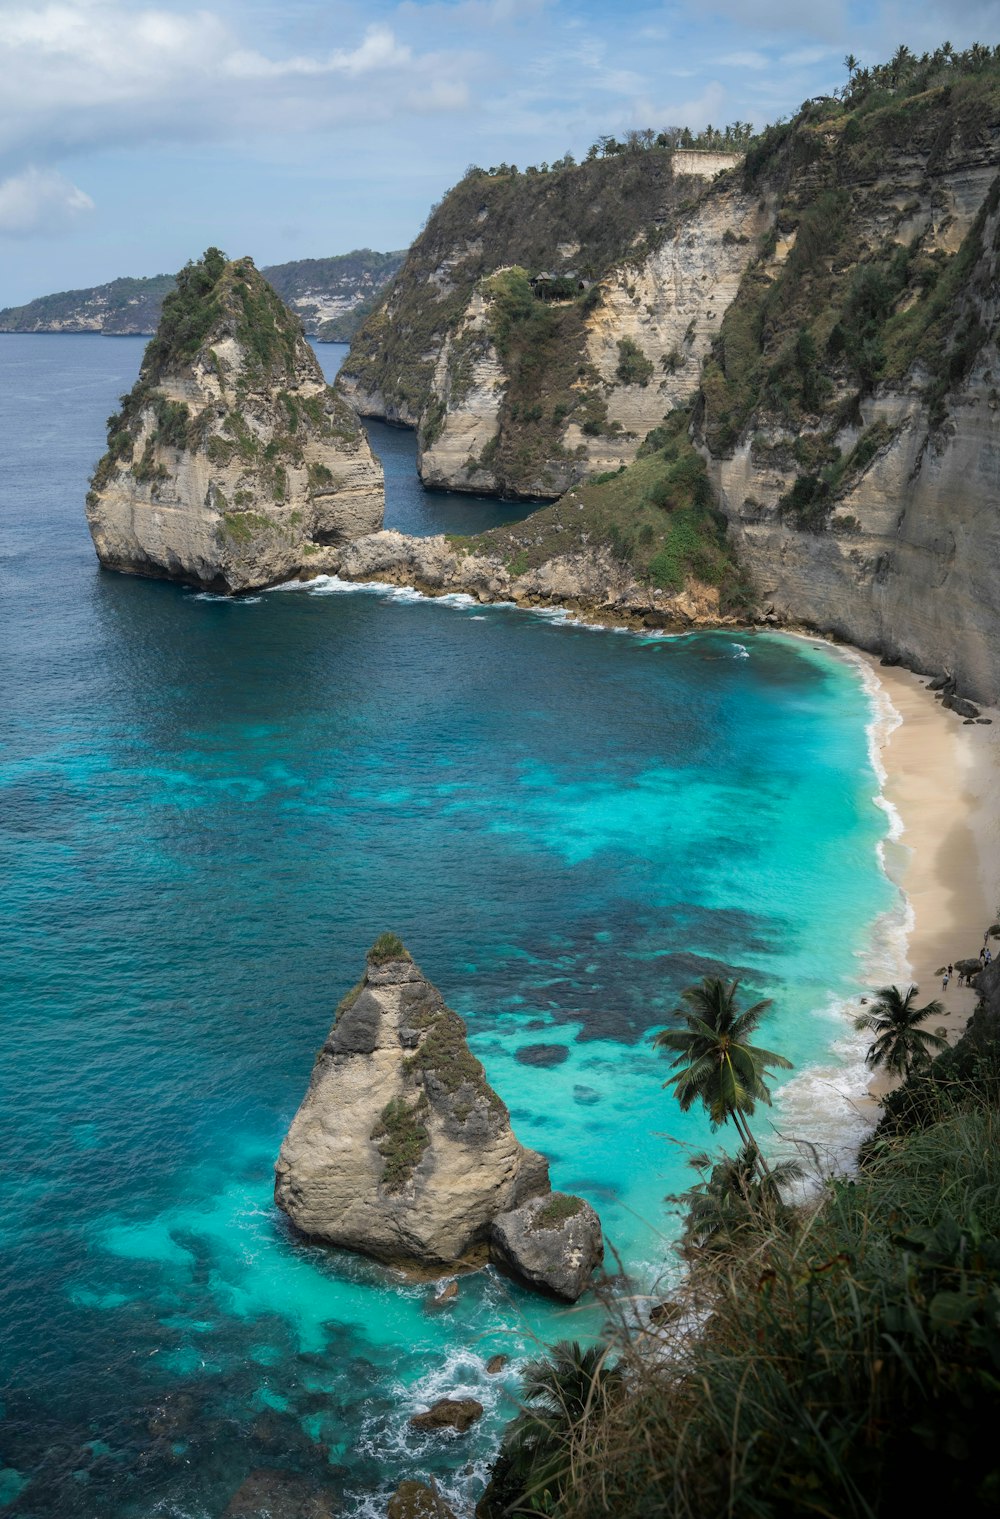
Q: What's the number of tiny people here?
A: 7